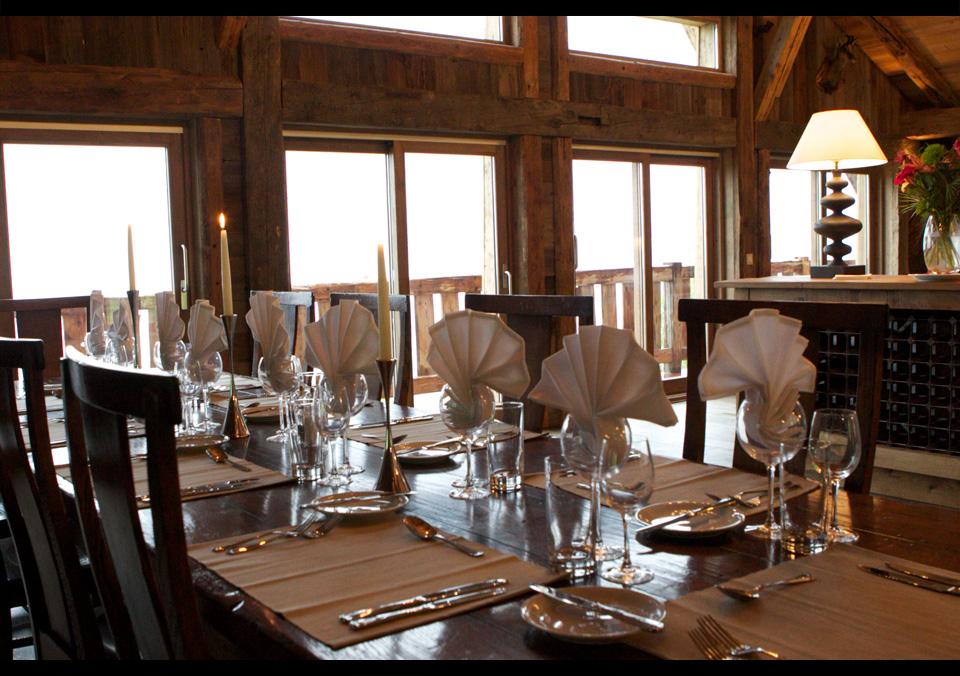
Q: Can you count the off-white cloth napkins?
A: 9